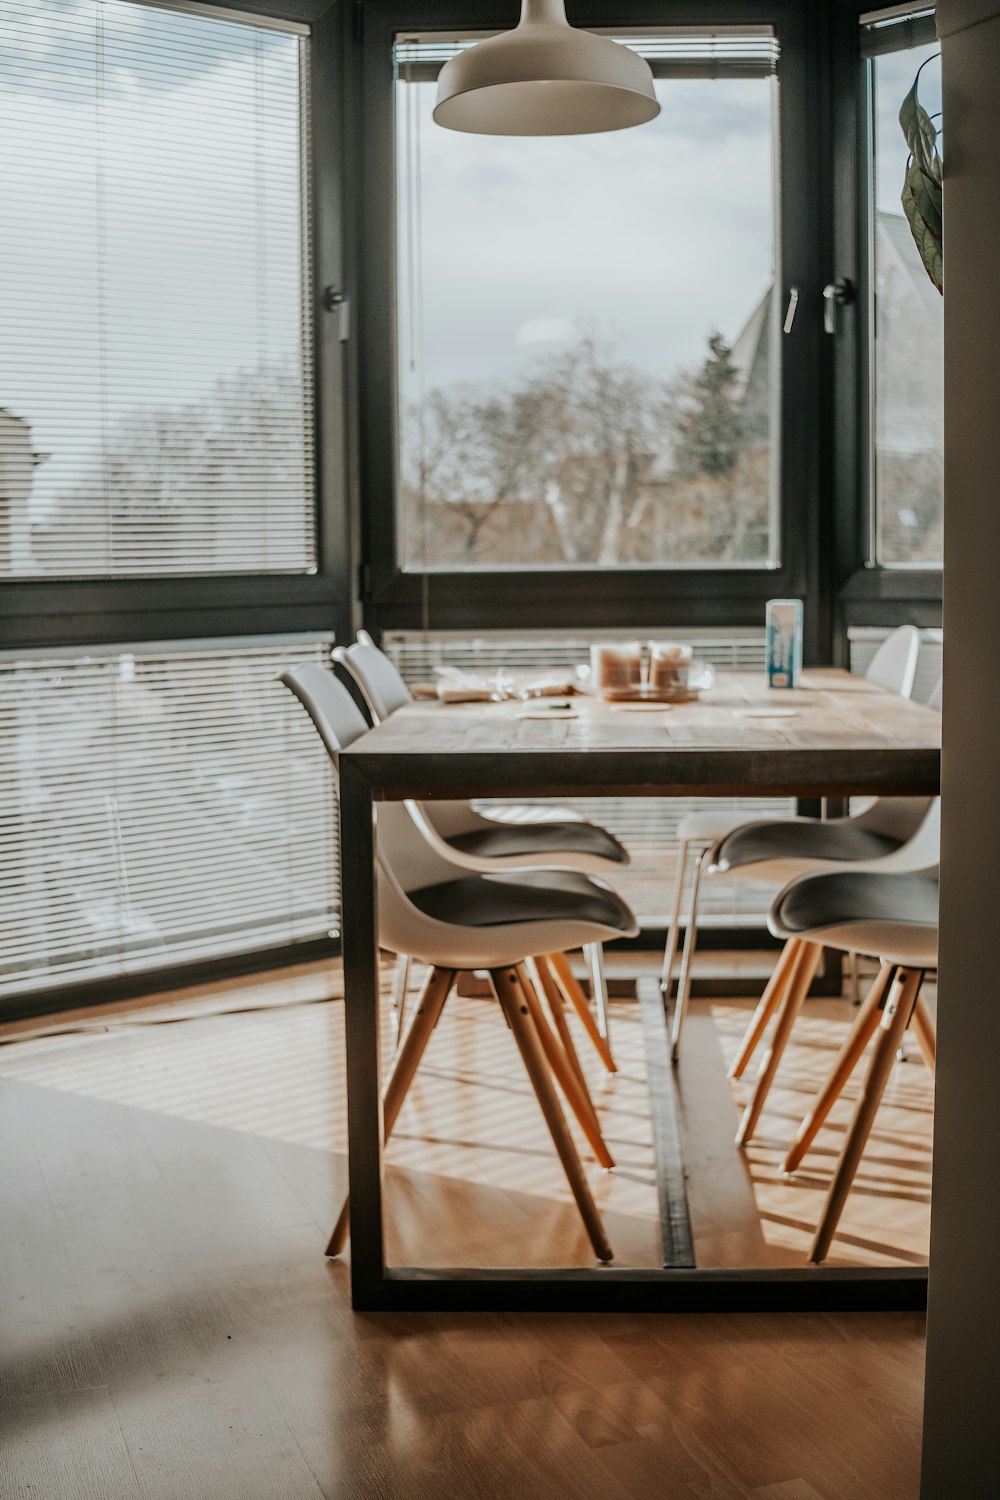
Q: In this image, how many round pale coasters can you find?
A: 3